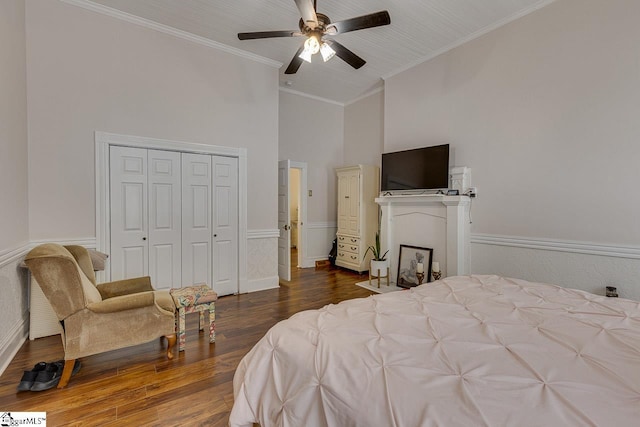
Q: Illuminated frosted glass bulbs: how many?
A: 3